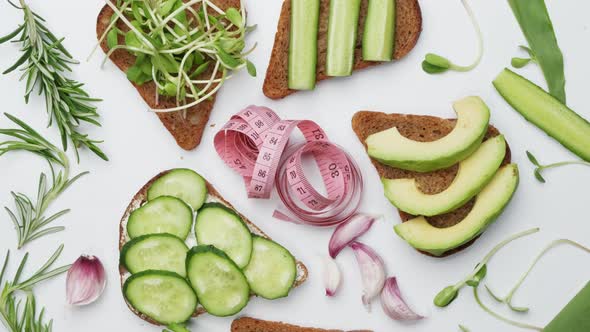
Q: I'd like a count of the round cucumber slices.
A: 7